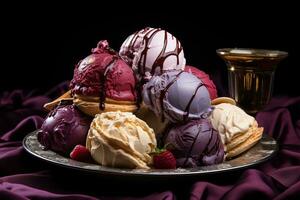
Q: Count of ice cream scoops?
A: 8